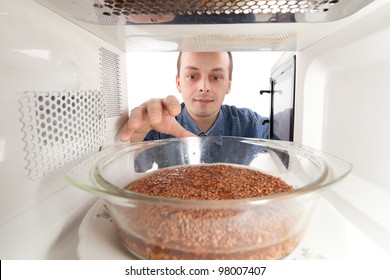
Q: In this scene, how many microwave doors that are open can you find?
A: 1